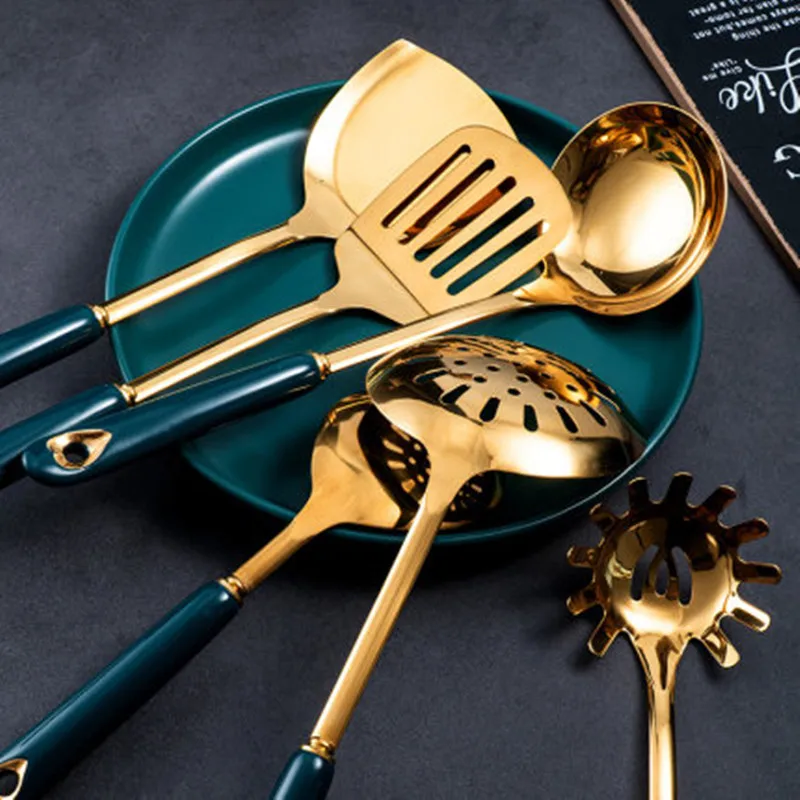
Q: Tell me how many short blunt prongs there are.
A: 11